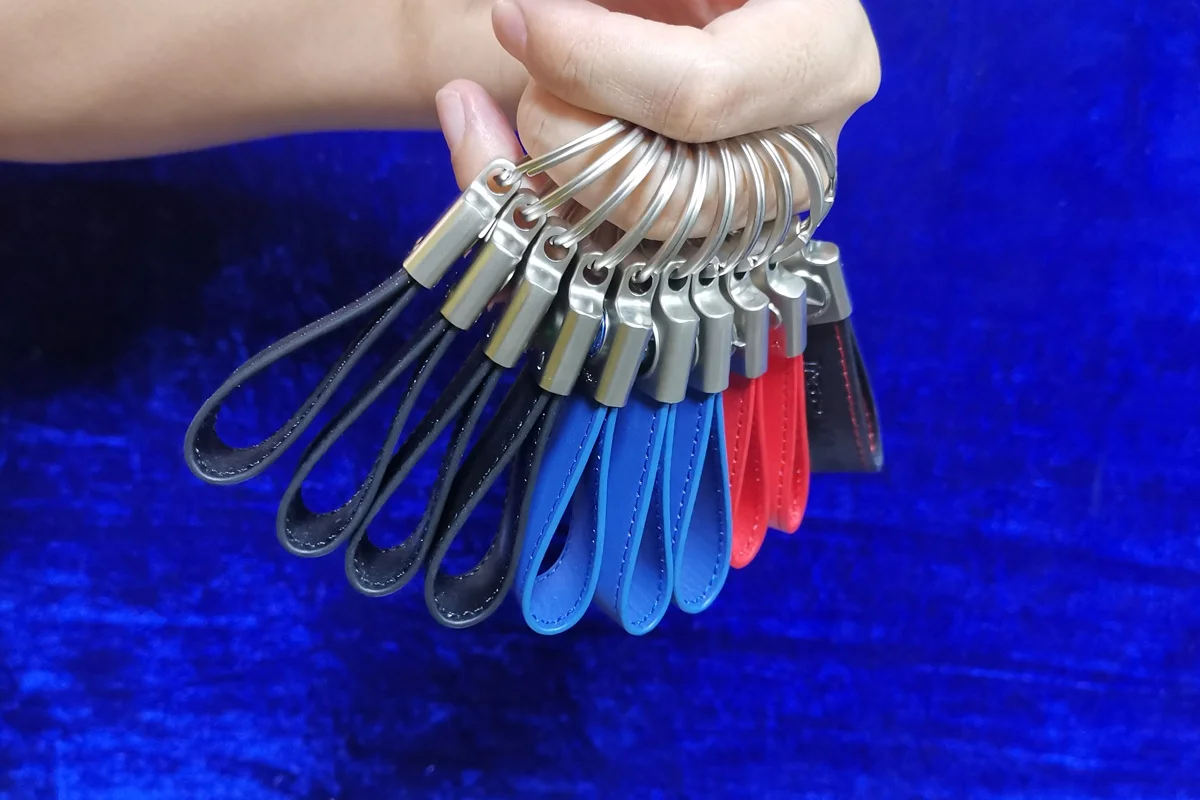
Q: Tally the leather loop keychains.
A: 10